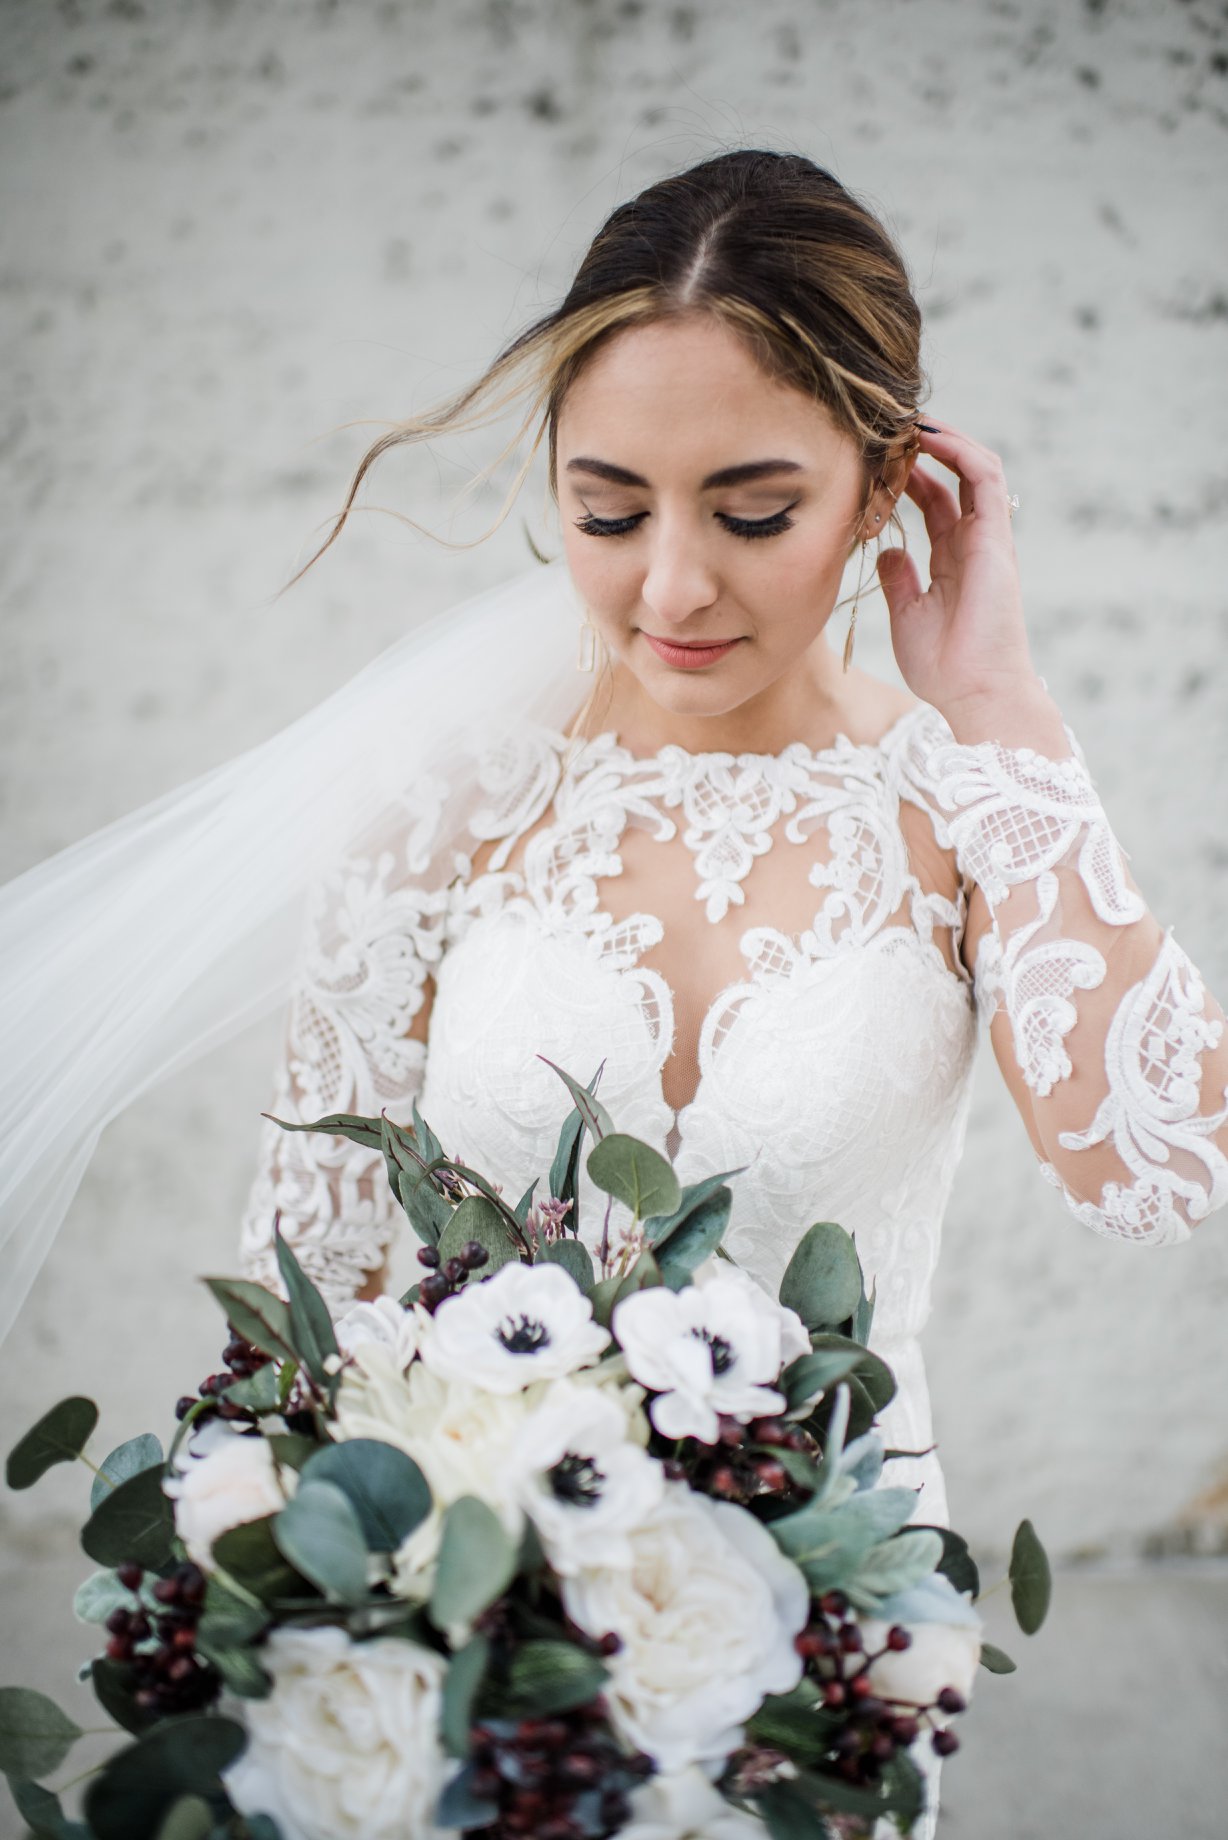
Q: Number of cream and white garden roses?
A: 2